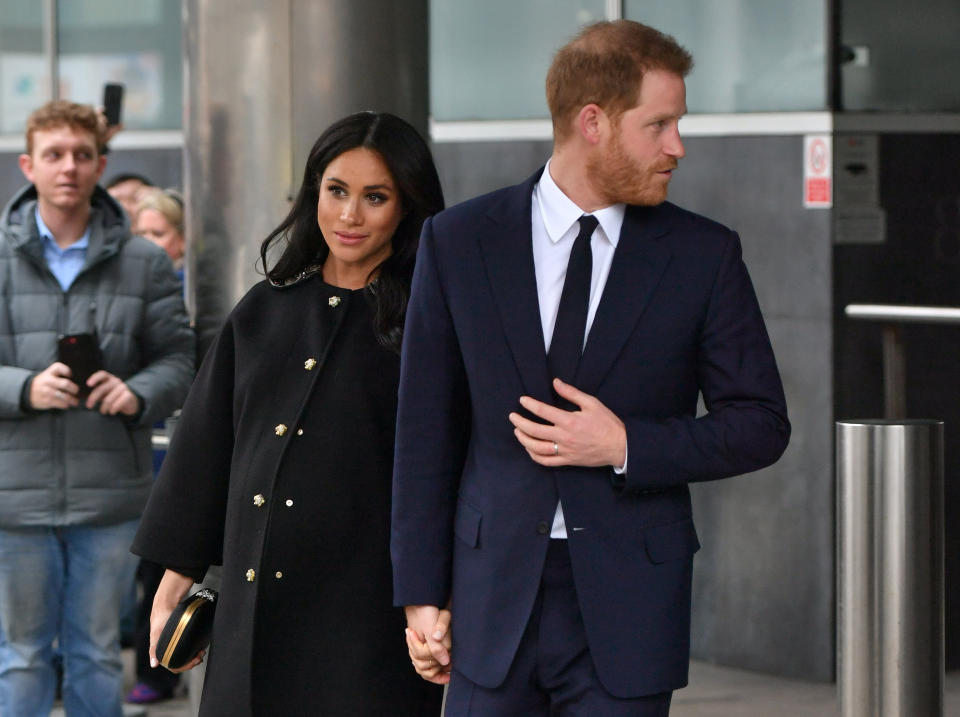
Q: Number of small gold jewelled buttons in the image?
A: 5